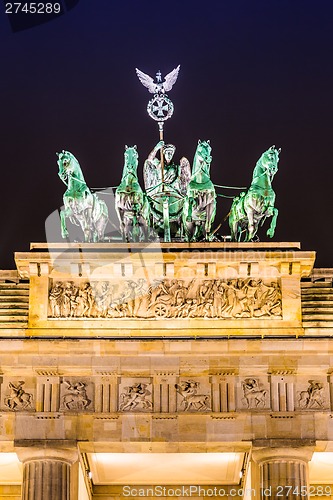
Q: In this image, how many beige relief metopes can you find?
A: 6